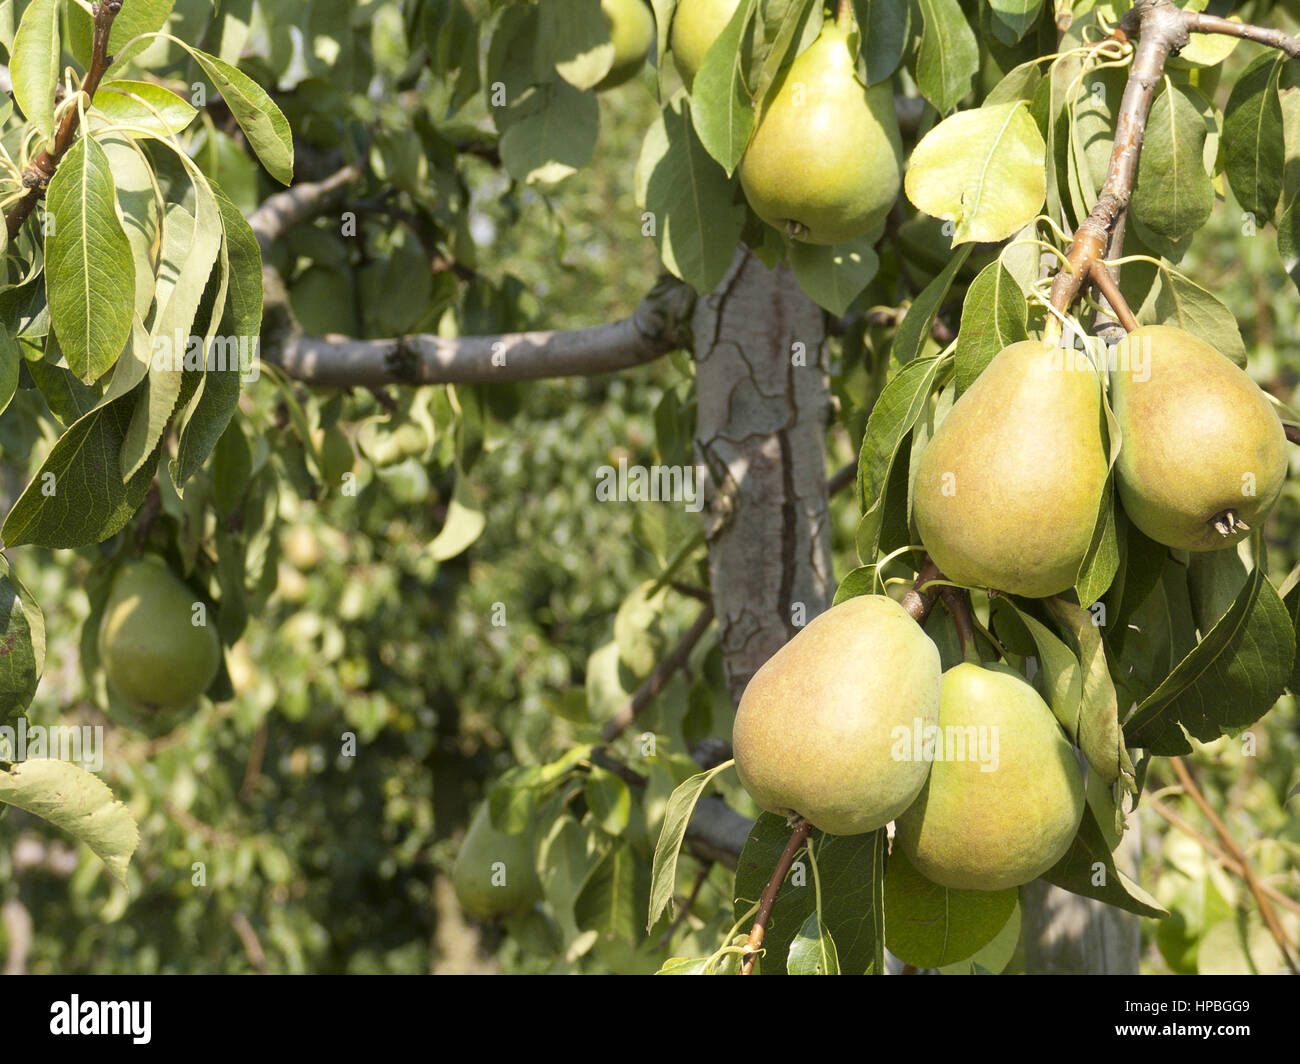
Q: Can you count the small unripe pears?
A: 2